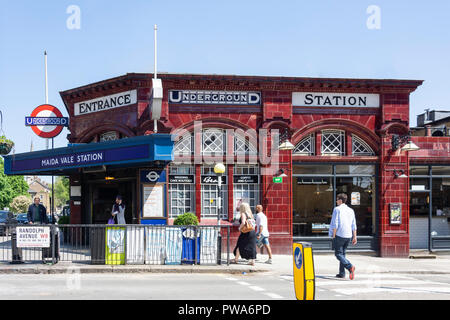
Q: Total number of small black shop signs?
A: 3